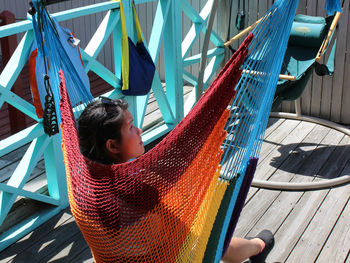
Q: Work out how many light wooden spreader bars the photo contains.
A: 3